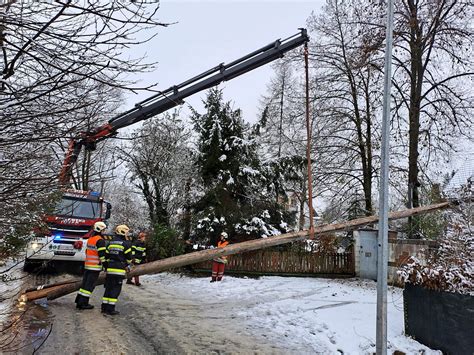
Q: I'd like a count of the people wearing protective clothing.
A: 4